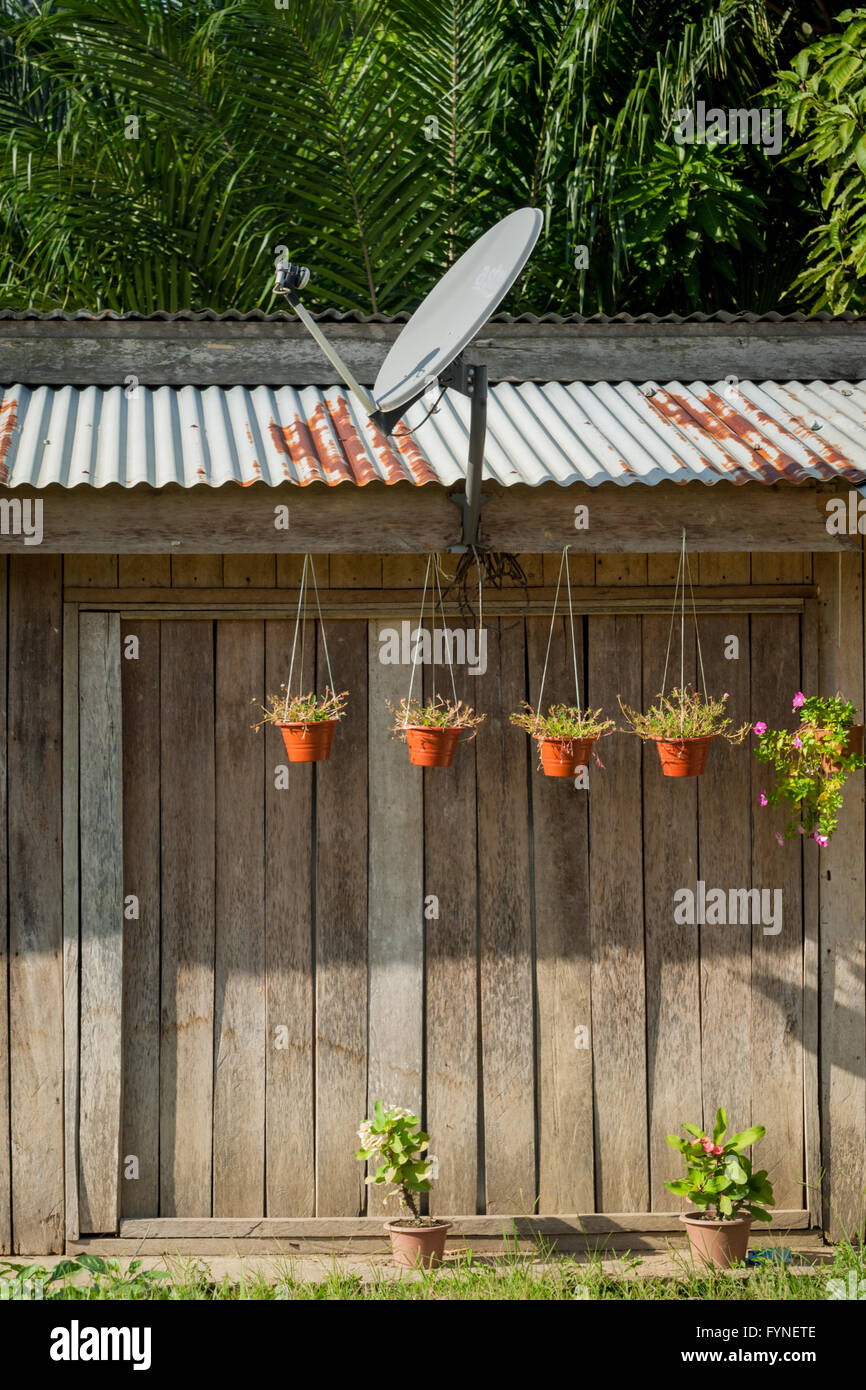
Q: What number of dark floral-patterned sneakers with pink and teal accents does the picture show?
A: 0